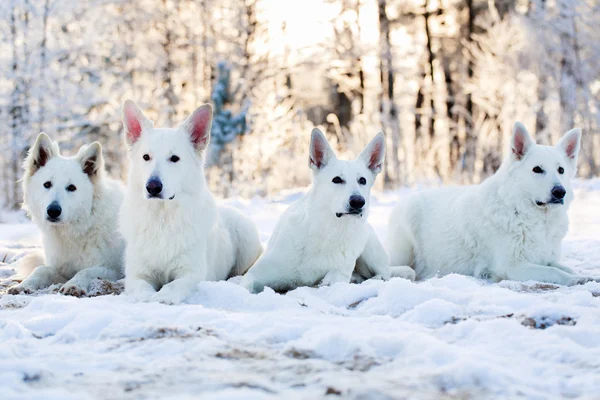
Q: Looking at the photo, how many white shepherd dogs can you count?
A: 4